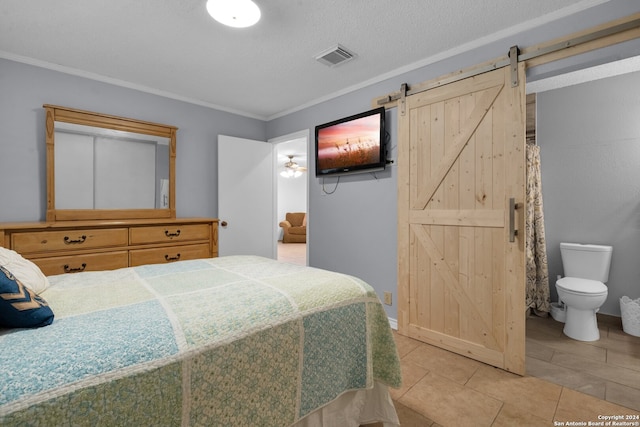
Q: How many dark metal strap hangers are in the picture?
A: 2